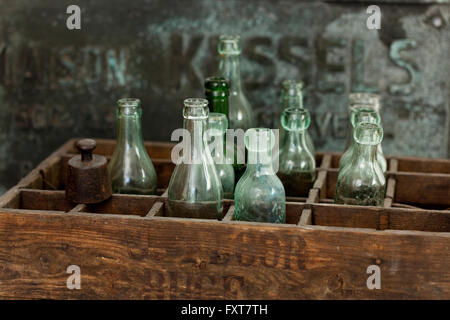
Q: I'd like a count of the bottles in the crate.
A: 11